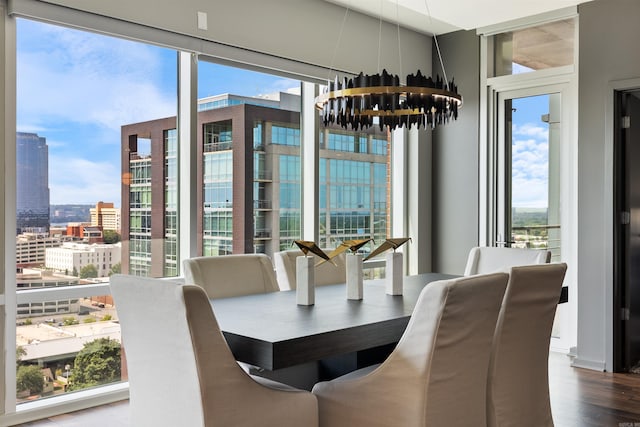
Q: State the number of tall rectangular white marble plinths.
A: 3